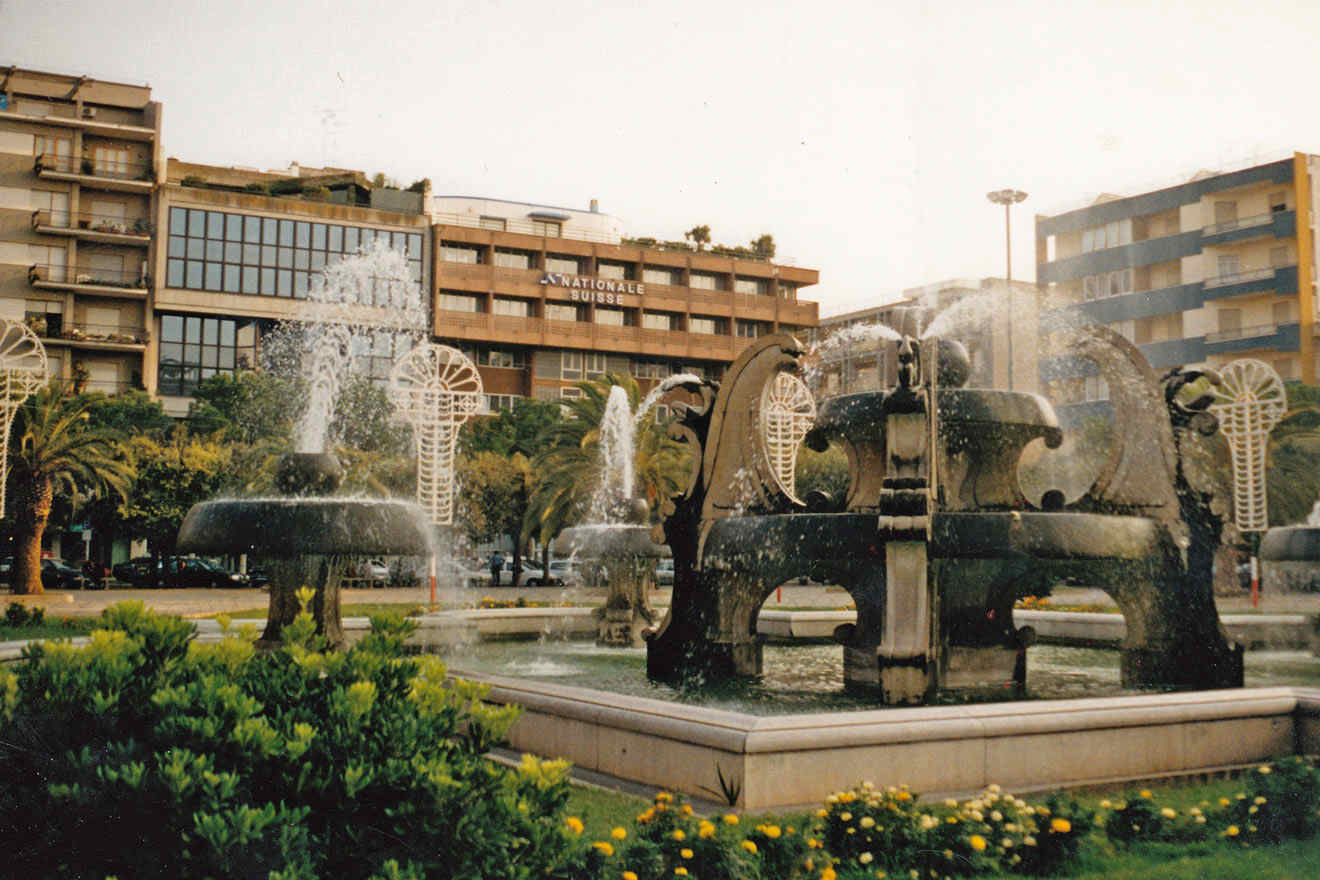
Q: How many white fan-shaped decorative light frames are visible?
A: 4